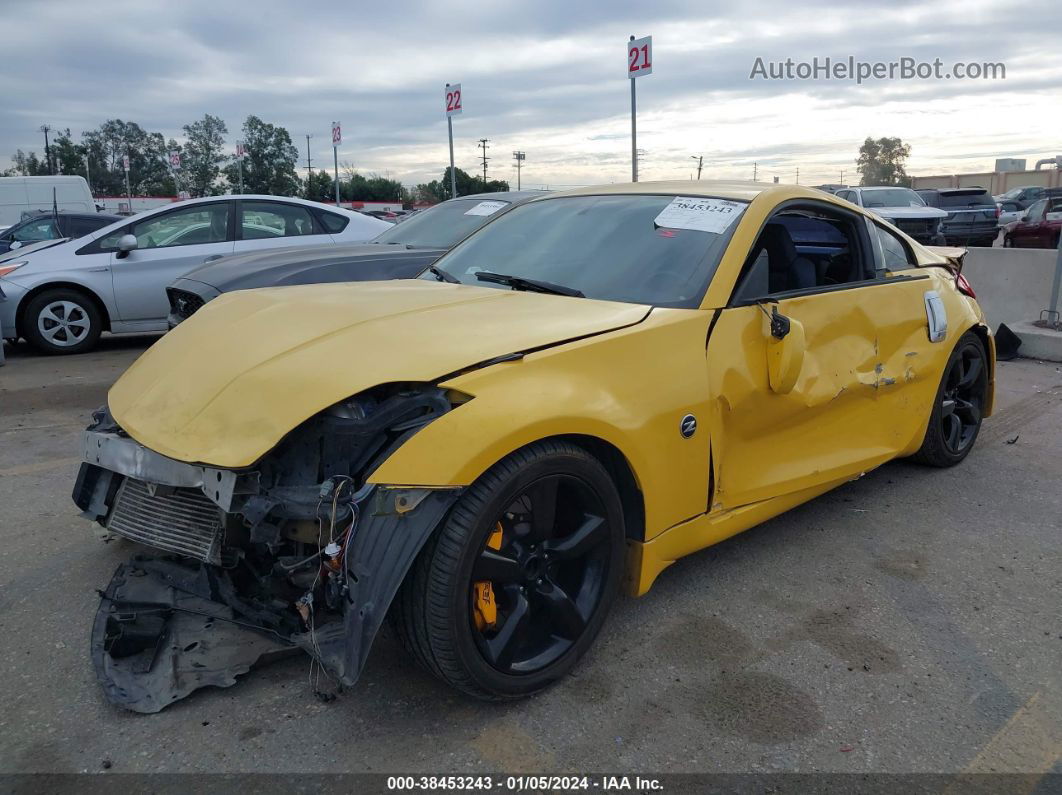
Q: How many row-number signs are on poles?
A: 6